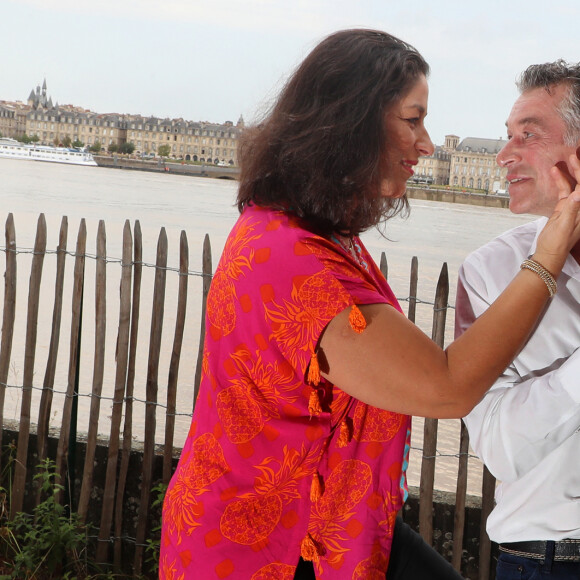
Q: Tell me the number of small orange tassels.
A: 6